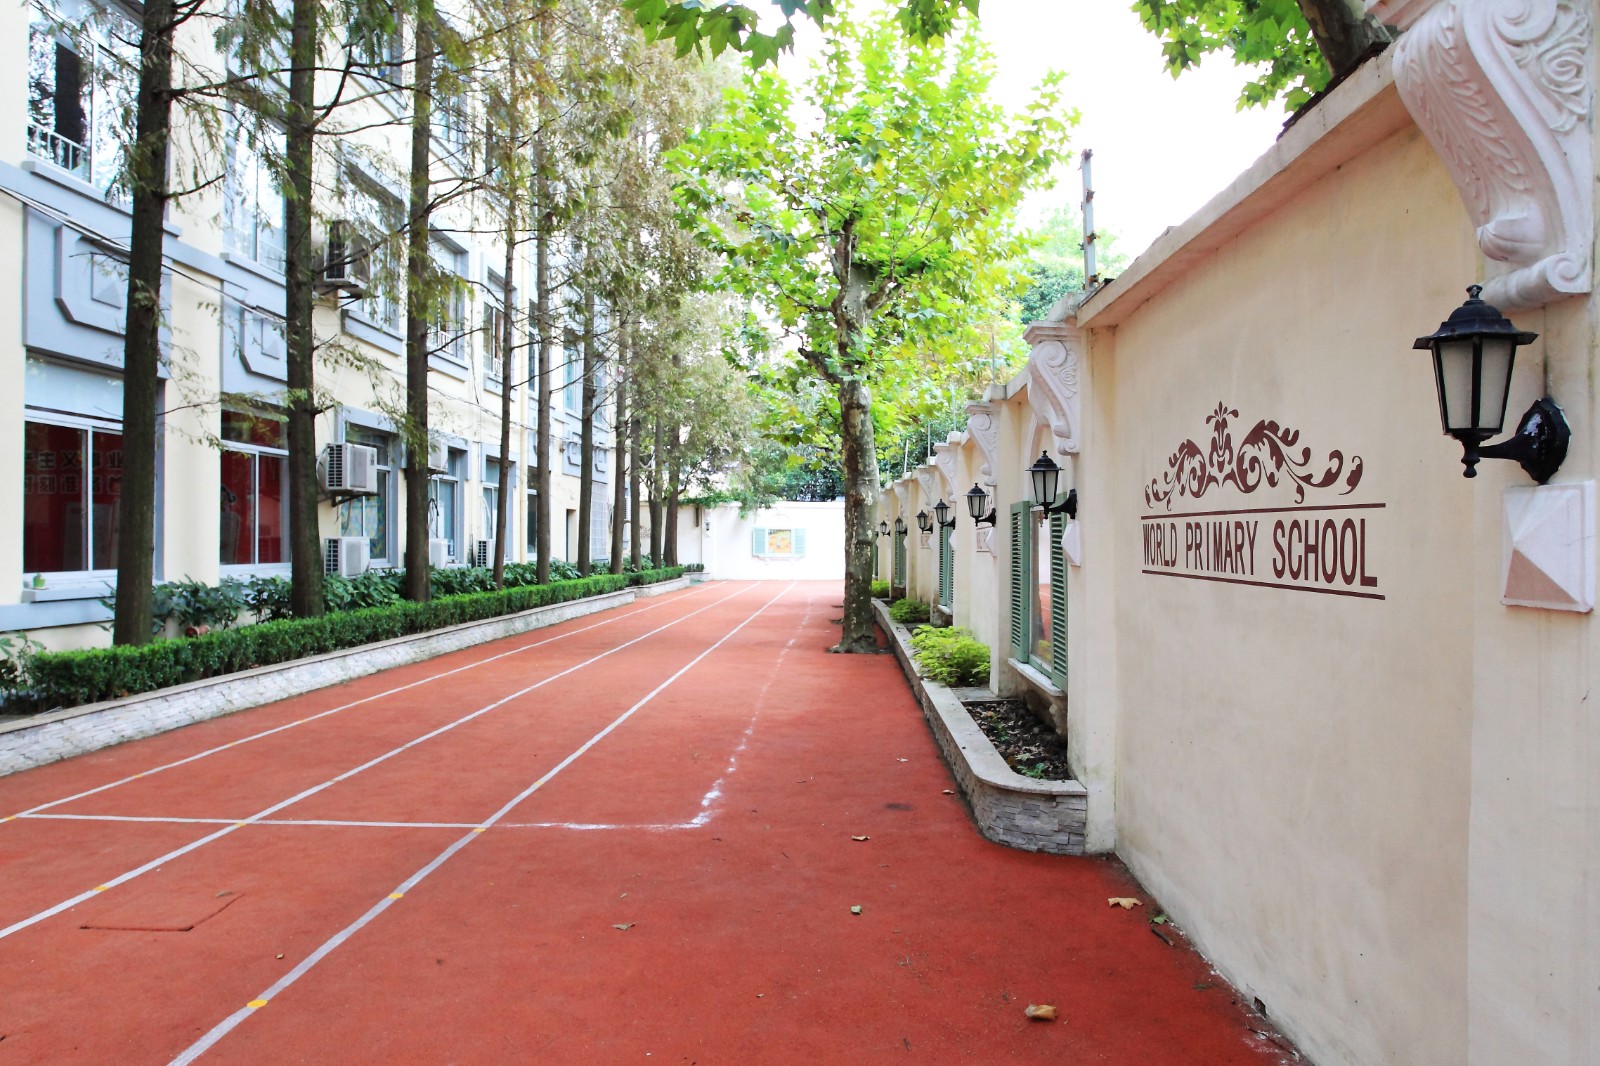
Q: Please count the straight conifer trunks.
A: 10